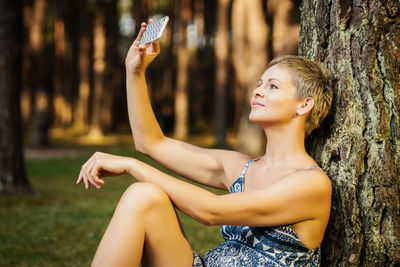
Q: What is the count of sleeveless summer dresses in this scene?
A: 1